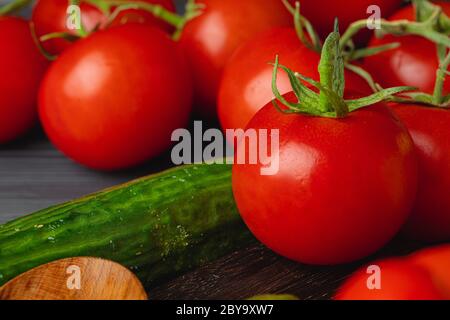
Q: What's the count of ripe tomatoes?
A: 12